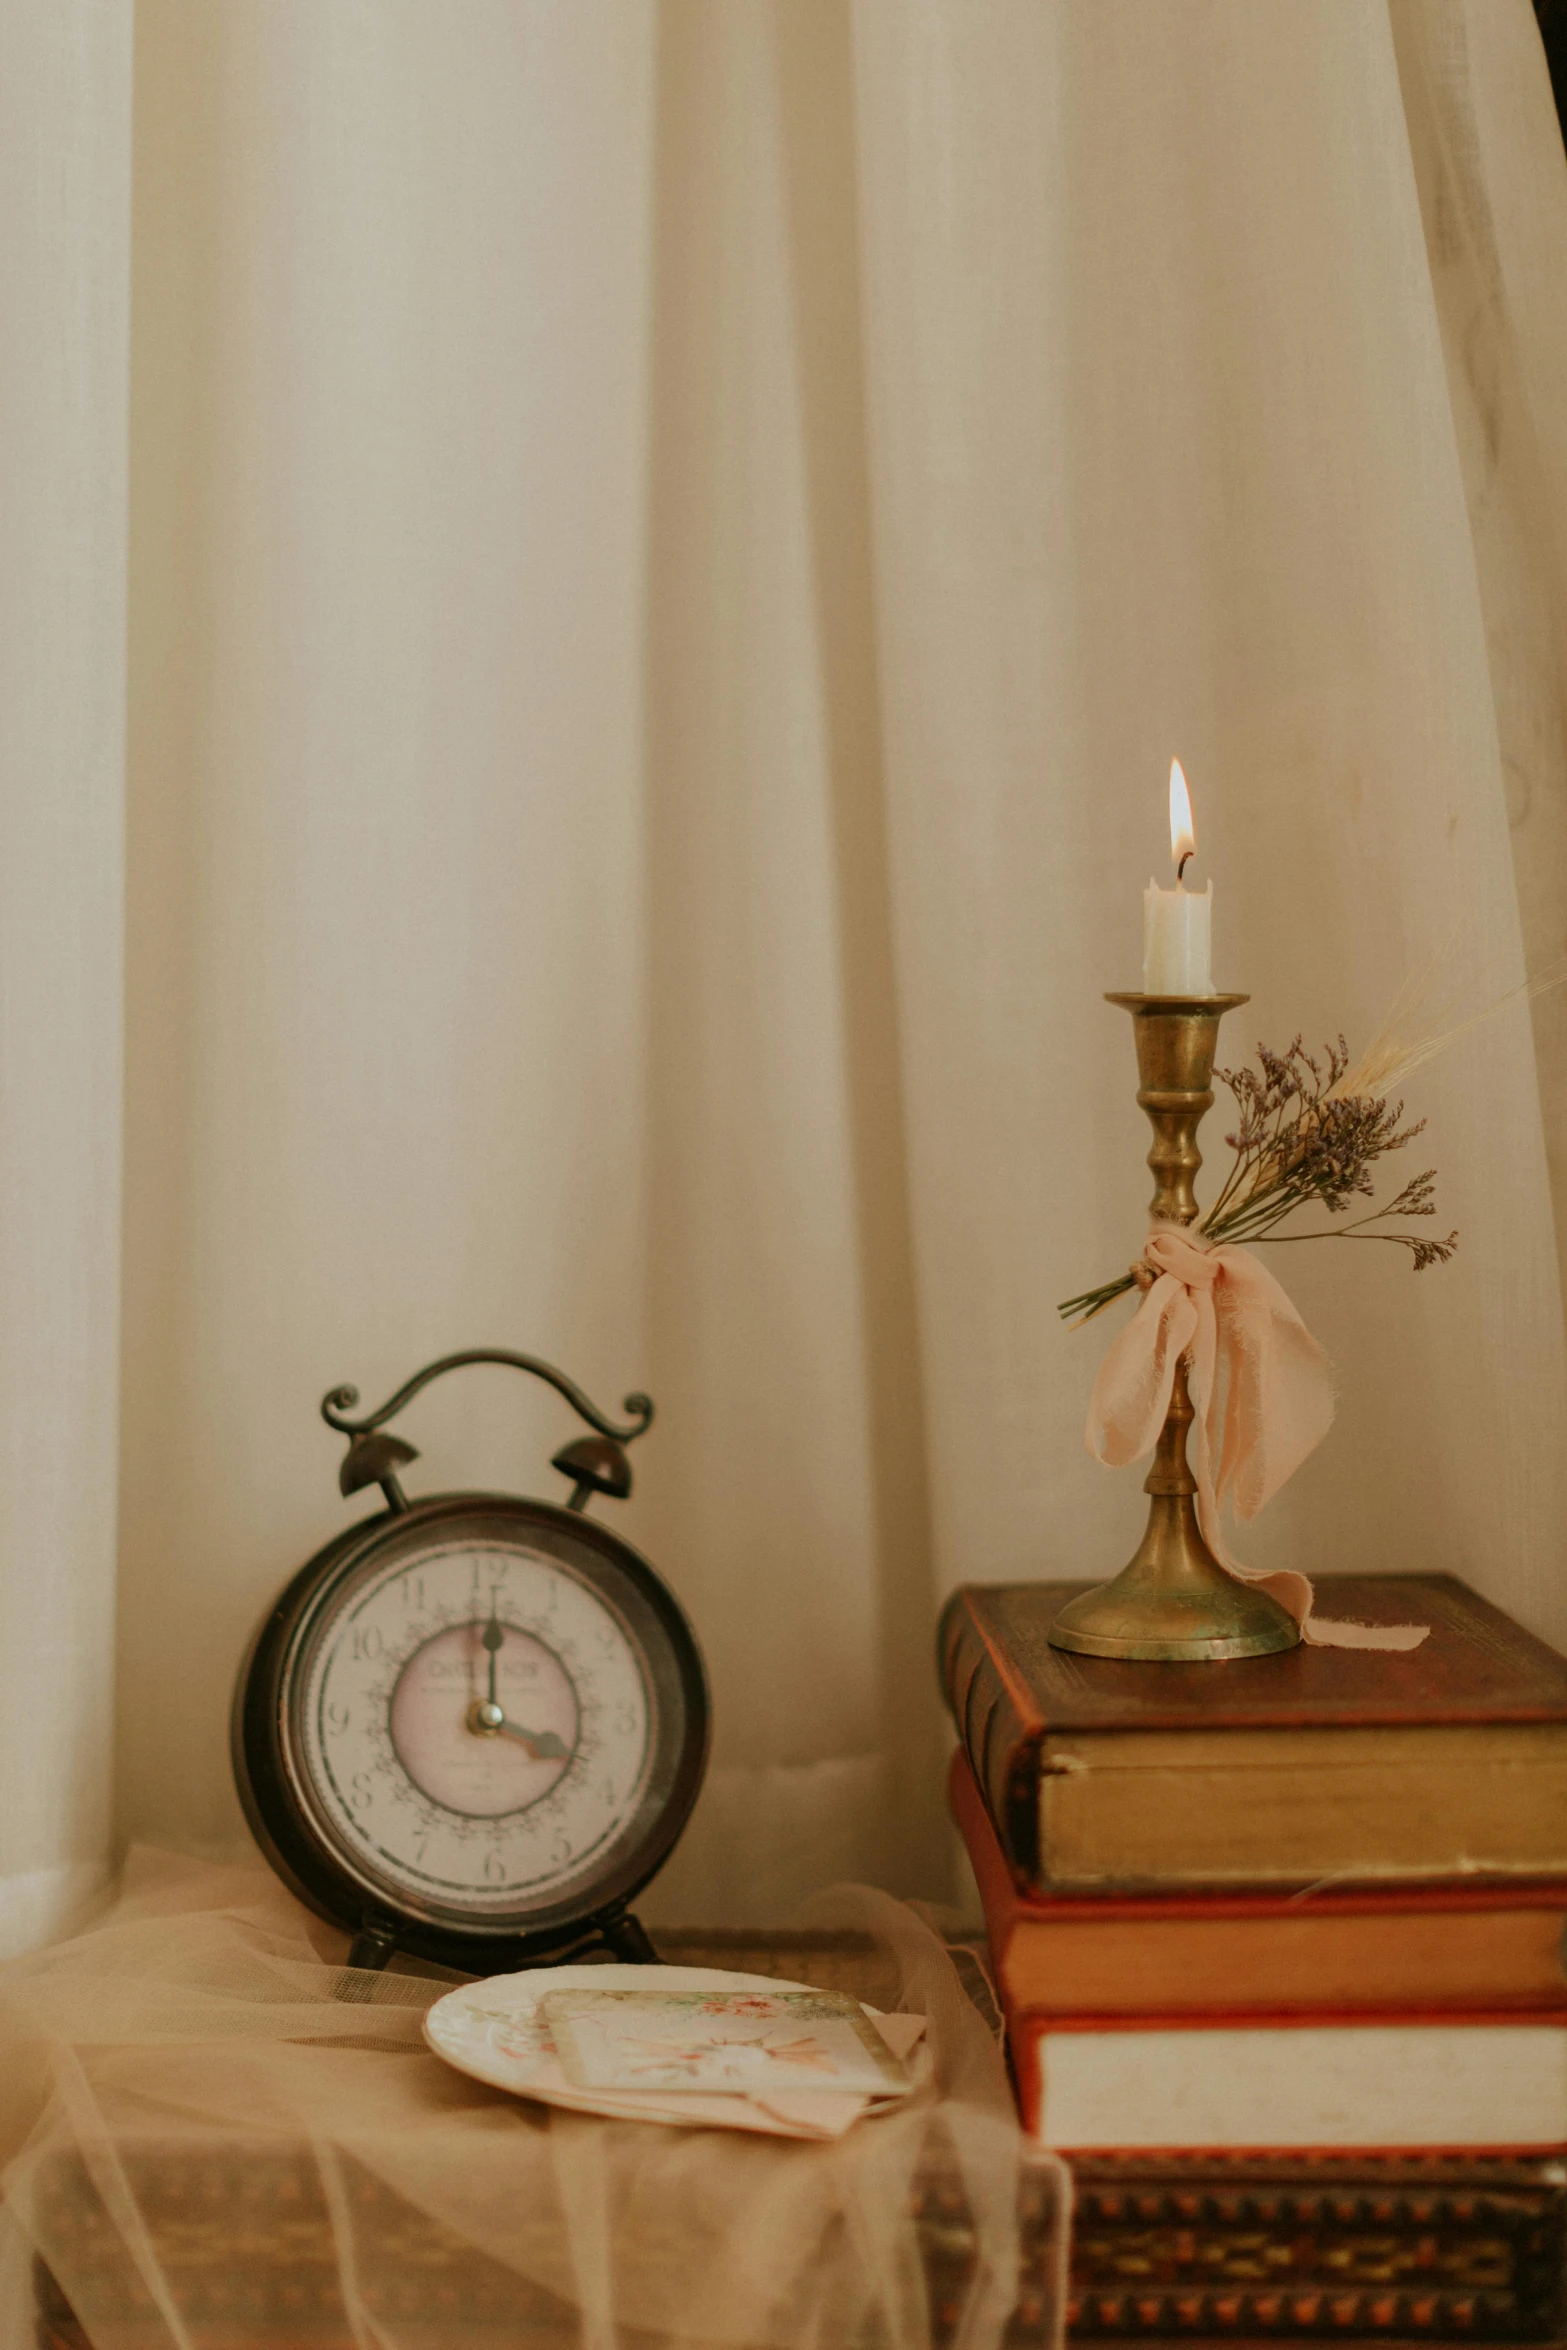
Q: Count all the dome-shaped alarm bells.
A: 2